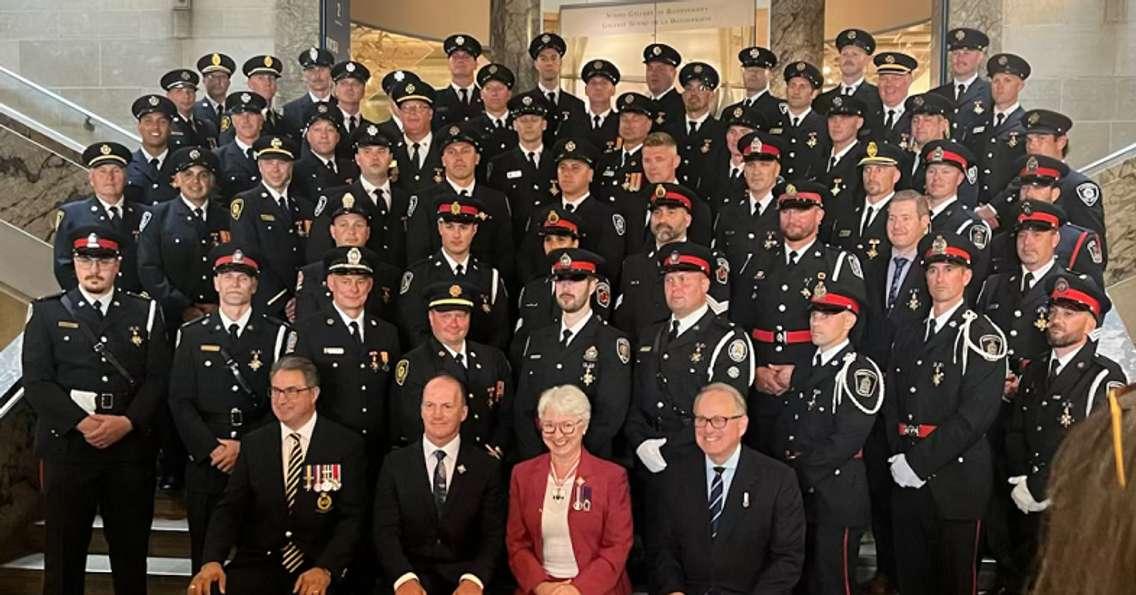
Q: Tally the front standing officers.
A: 9